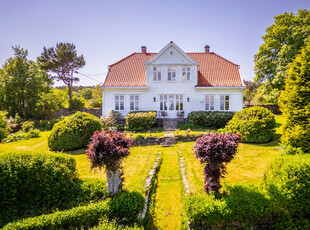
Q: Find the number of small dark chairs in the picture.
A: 2